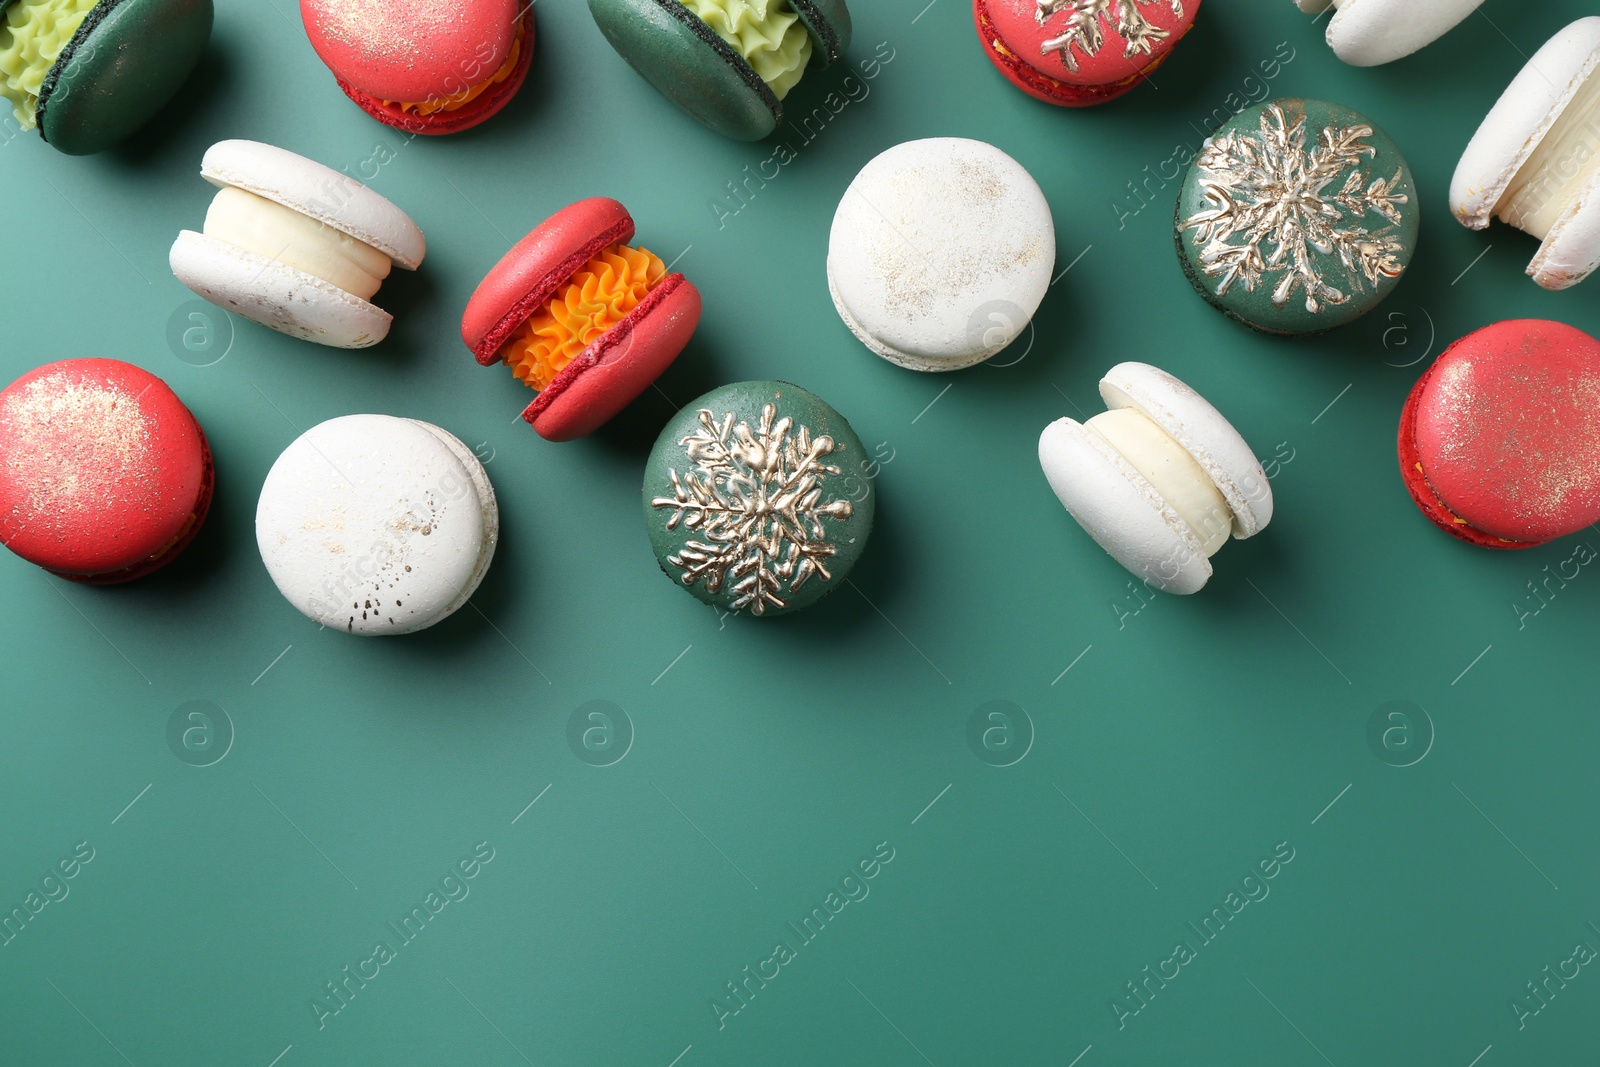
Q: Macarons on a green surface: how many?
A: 15